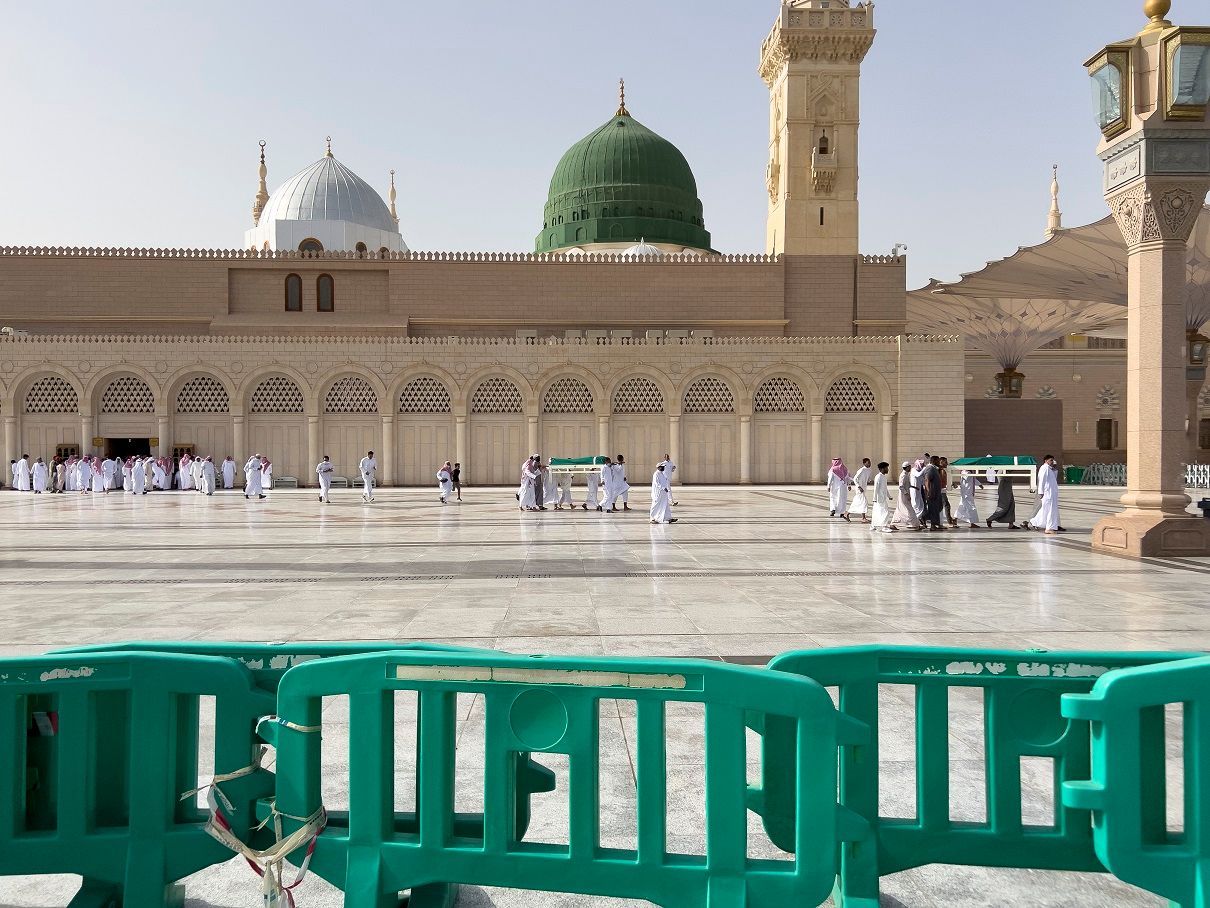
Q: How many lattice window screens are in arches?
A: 12